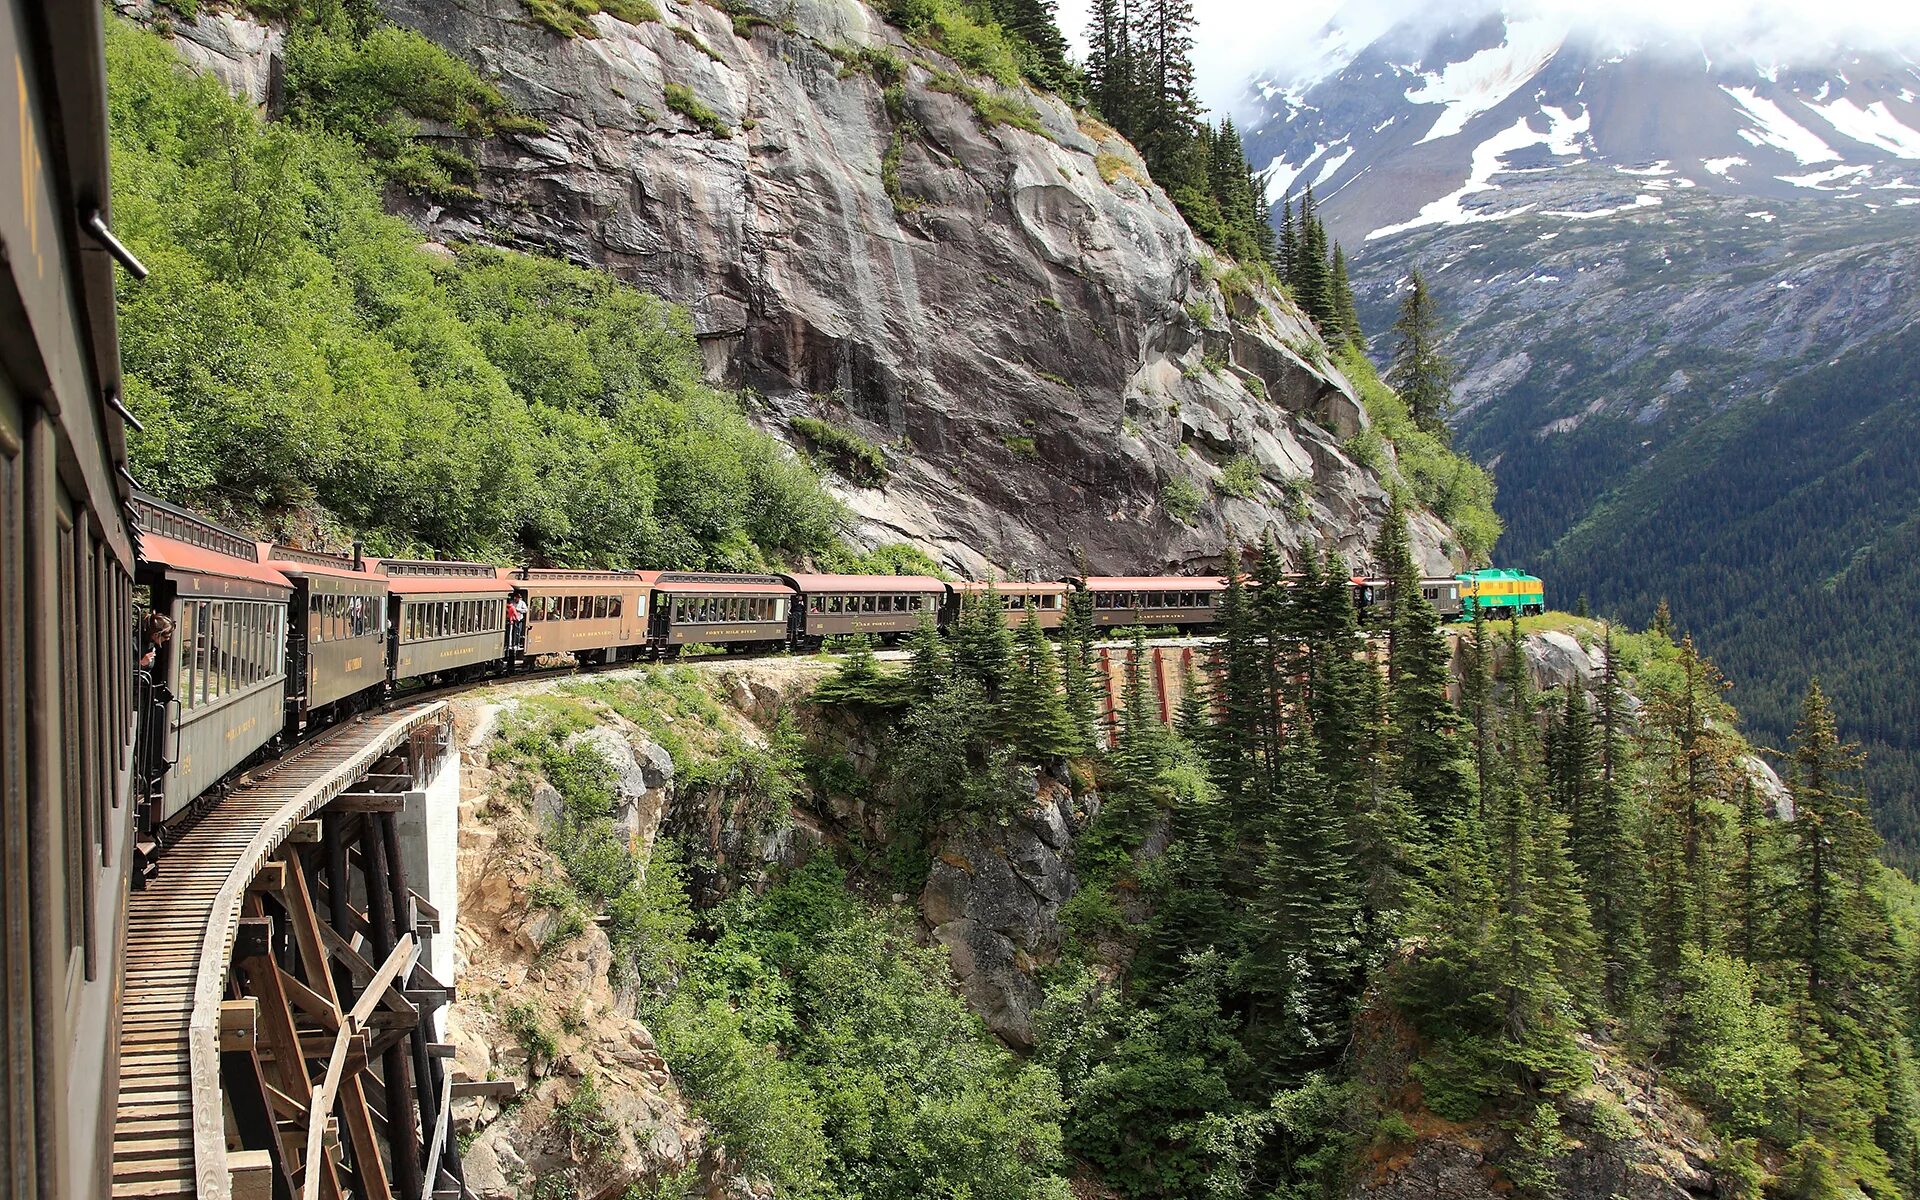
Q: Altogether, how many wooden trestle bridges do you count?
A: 1